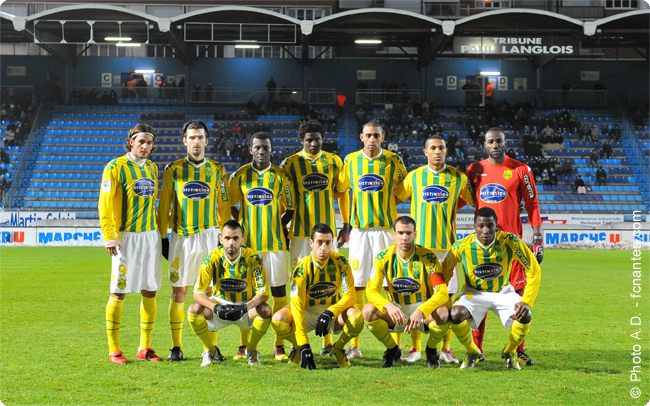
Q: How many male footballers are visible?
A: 11